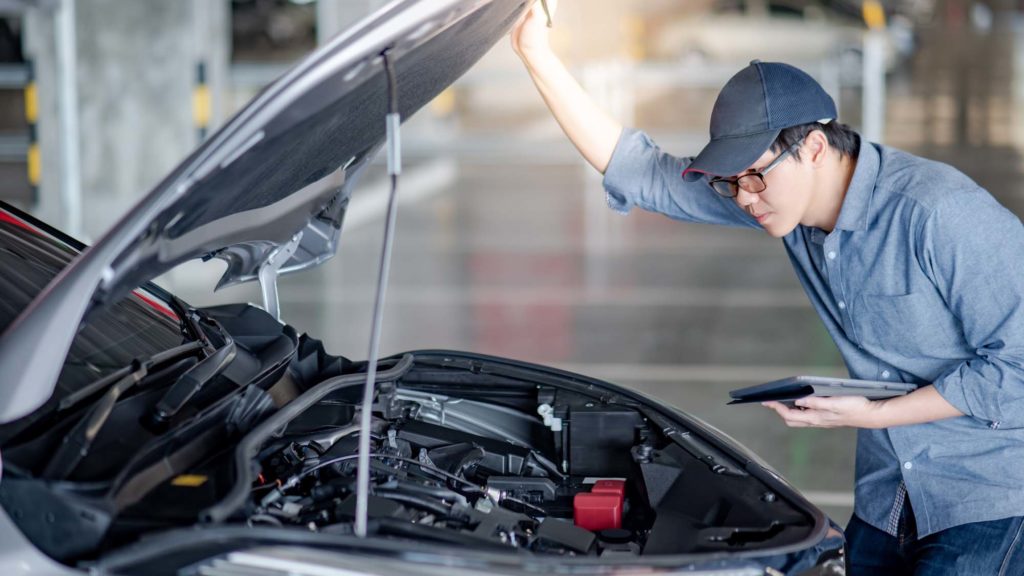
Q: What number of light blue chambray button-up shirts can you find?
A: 1